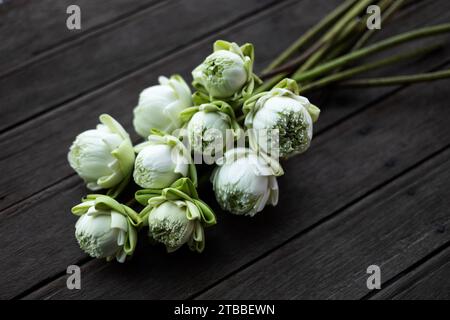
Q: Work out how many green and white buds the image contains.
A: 9